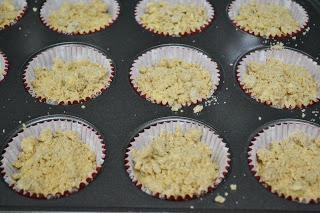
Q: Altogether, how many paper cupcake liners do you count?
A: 11